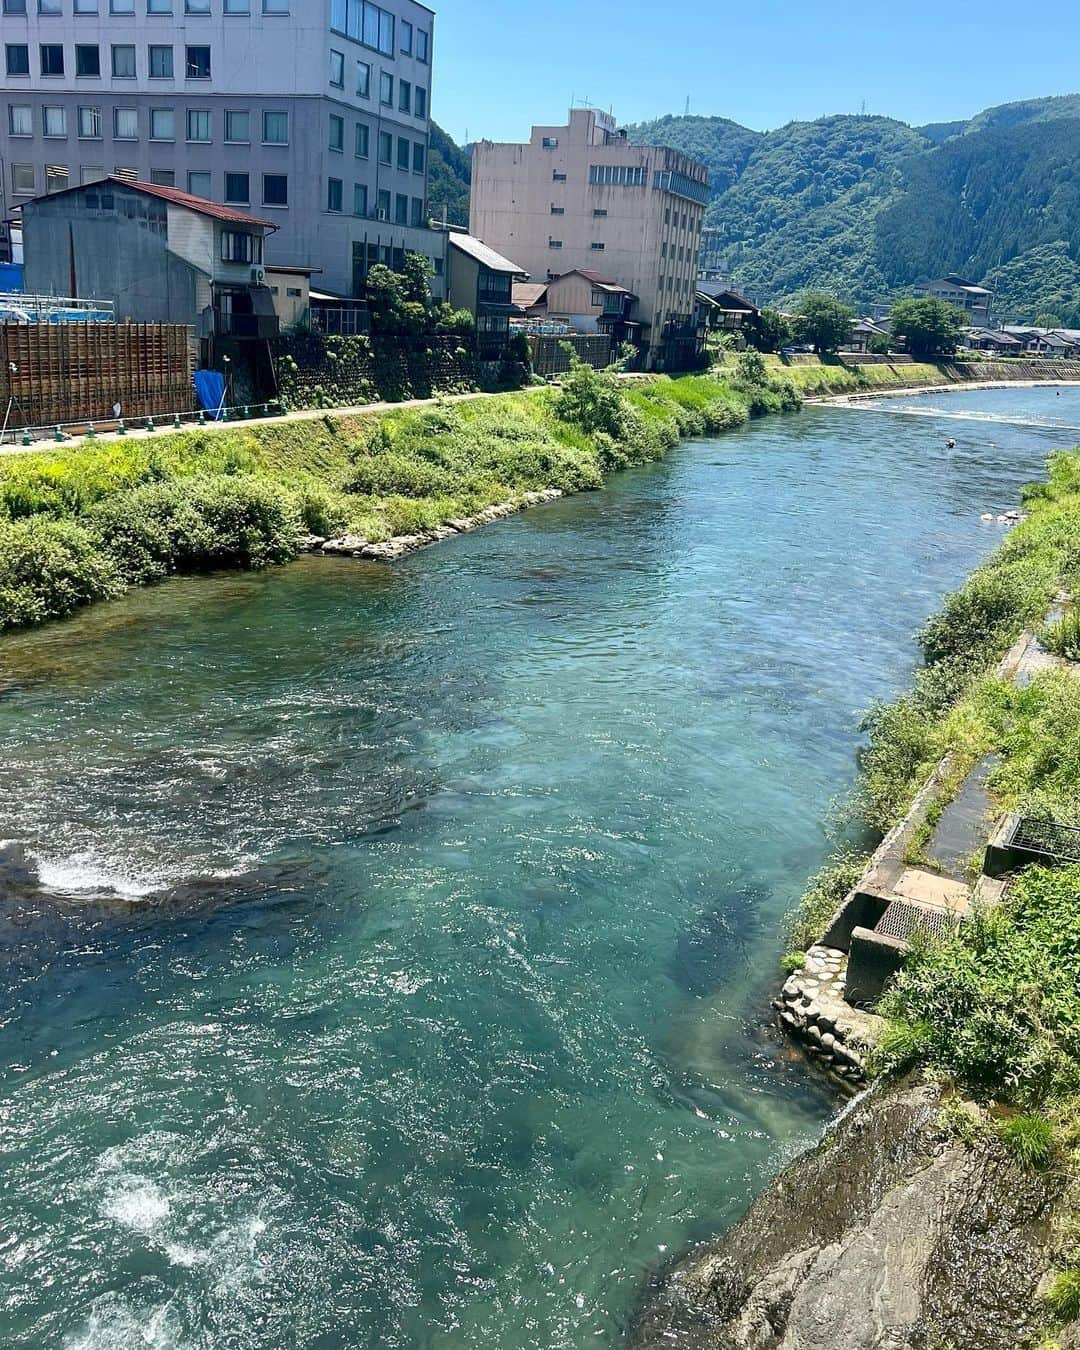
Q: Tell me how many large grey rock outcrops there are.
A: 1